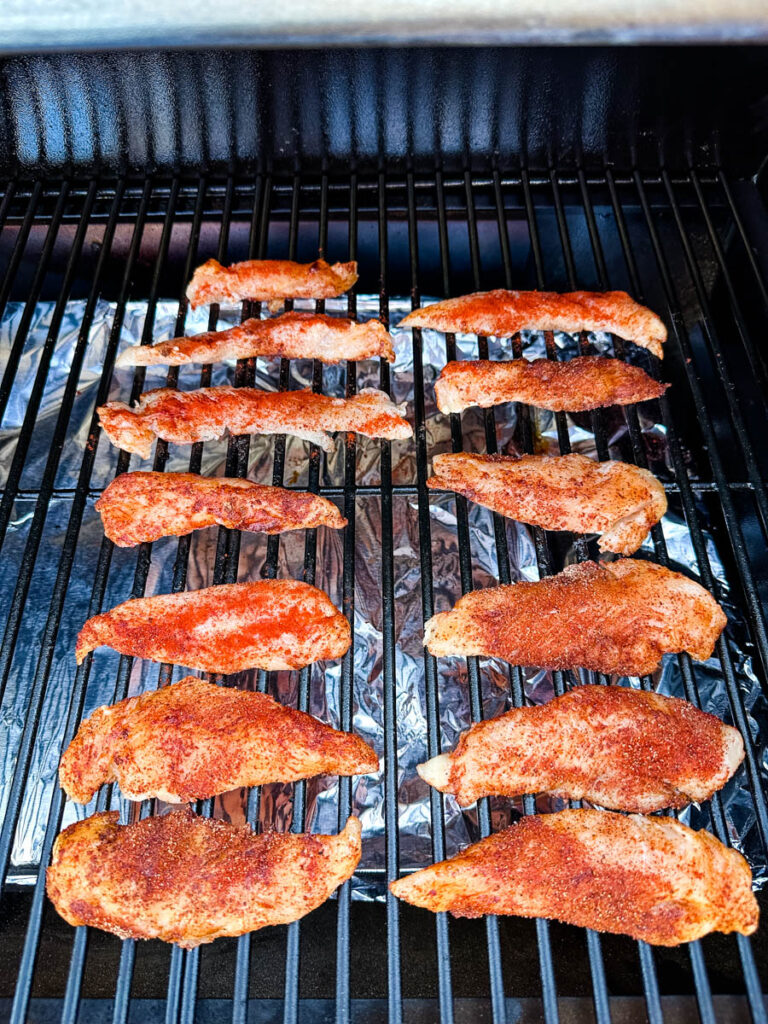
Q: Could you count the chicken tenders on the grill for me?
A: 13